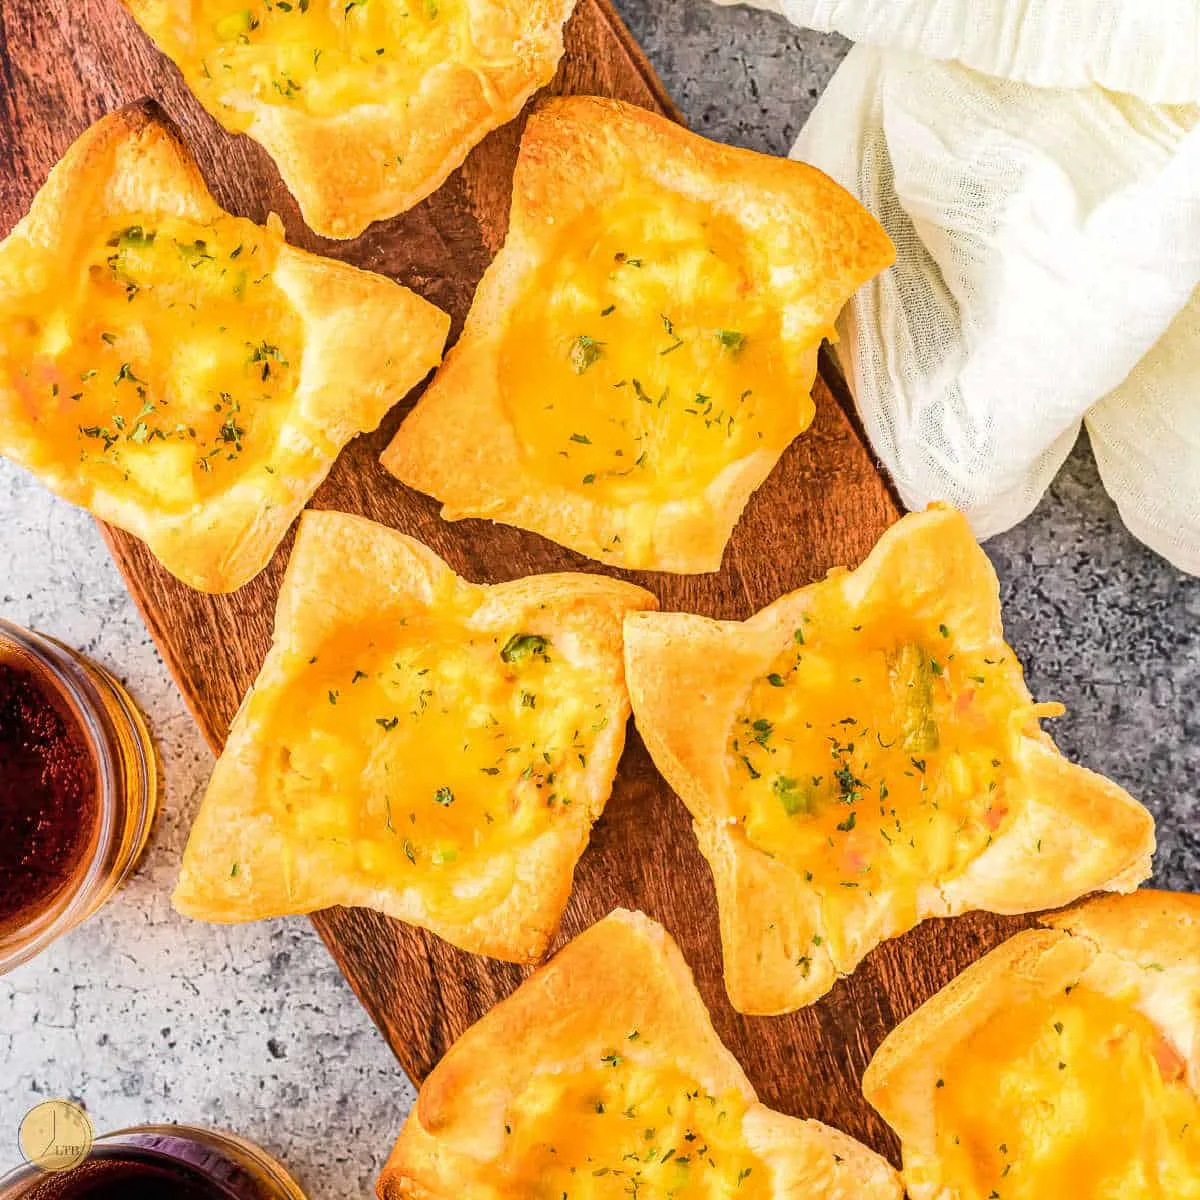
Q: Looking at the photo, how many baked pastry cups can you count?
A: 7